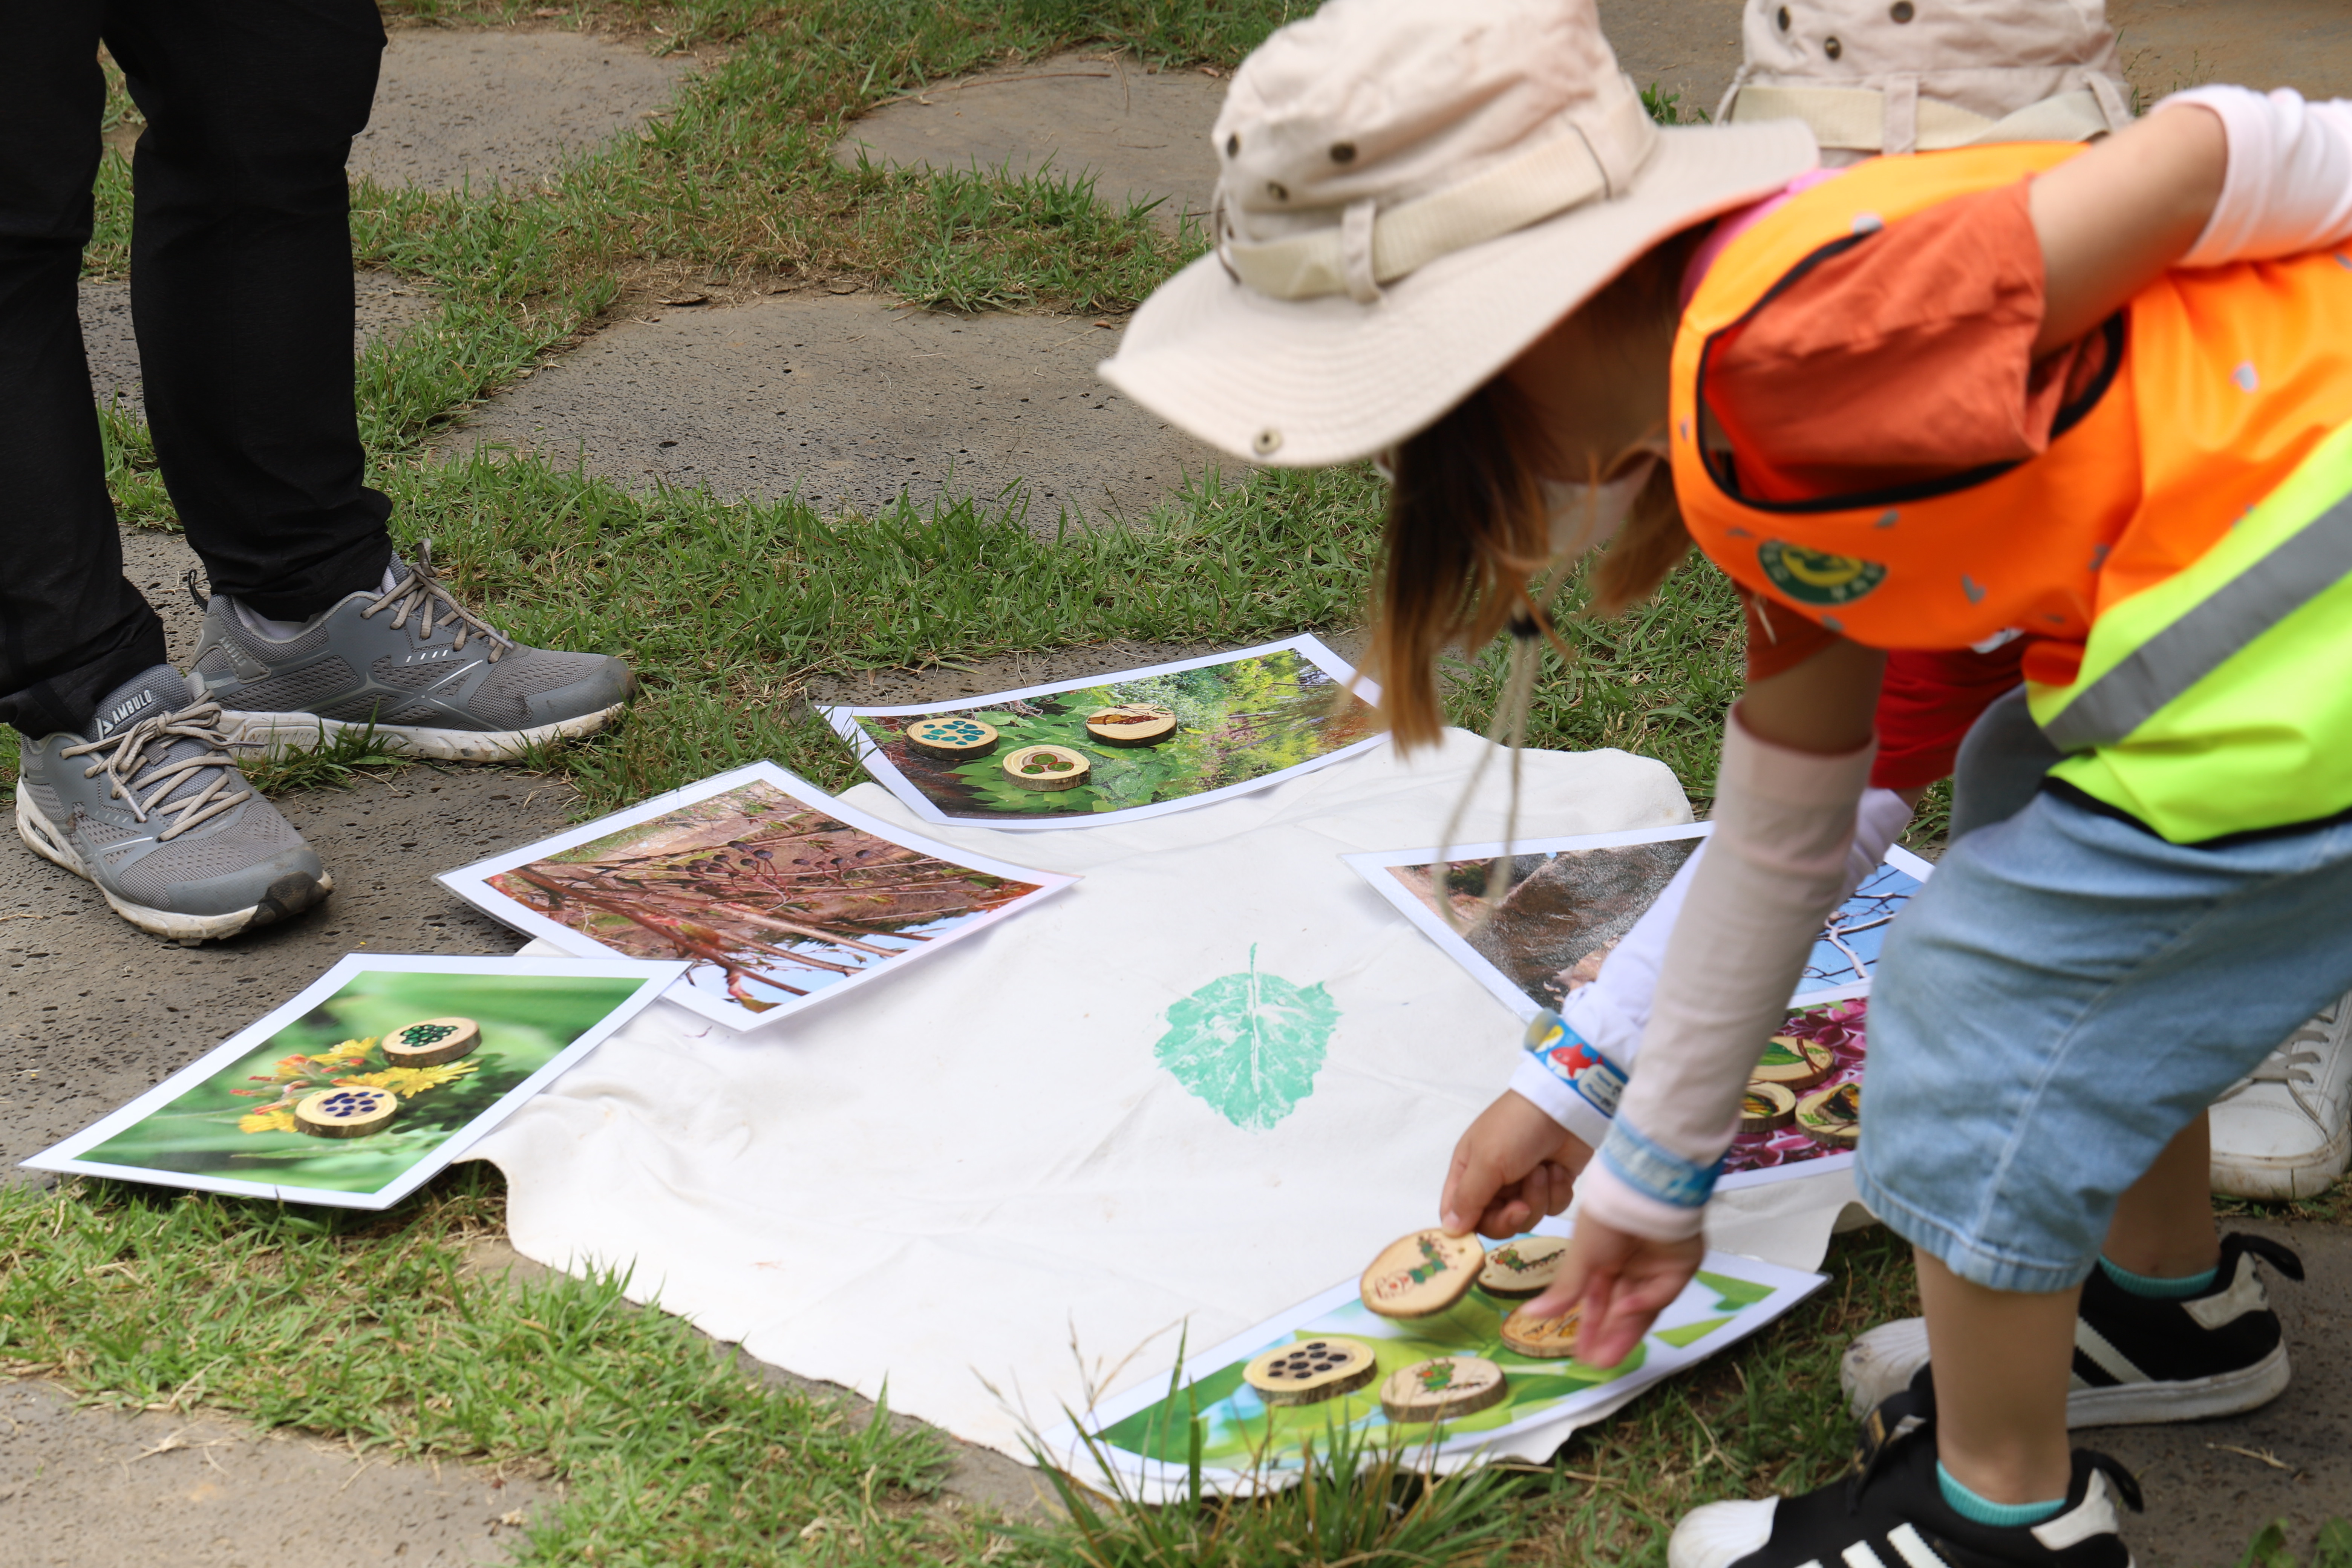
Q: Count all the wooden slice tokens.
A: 13